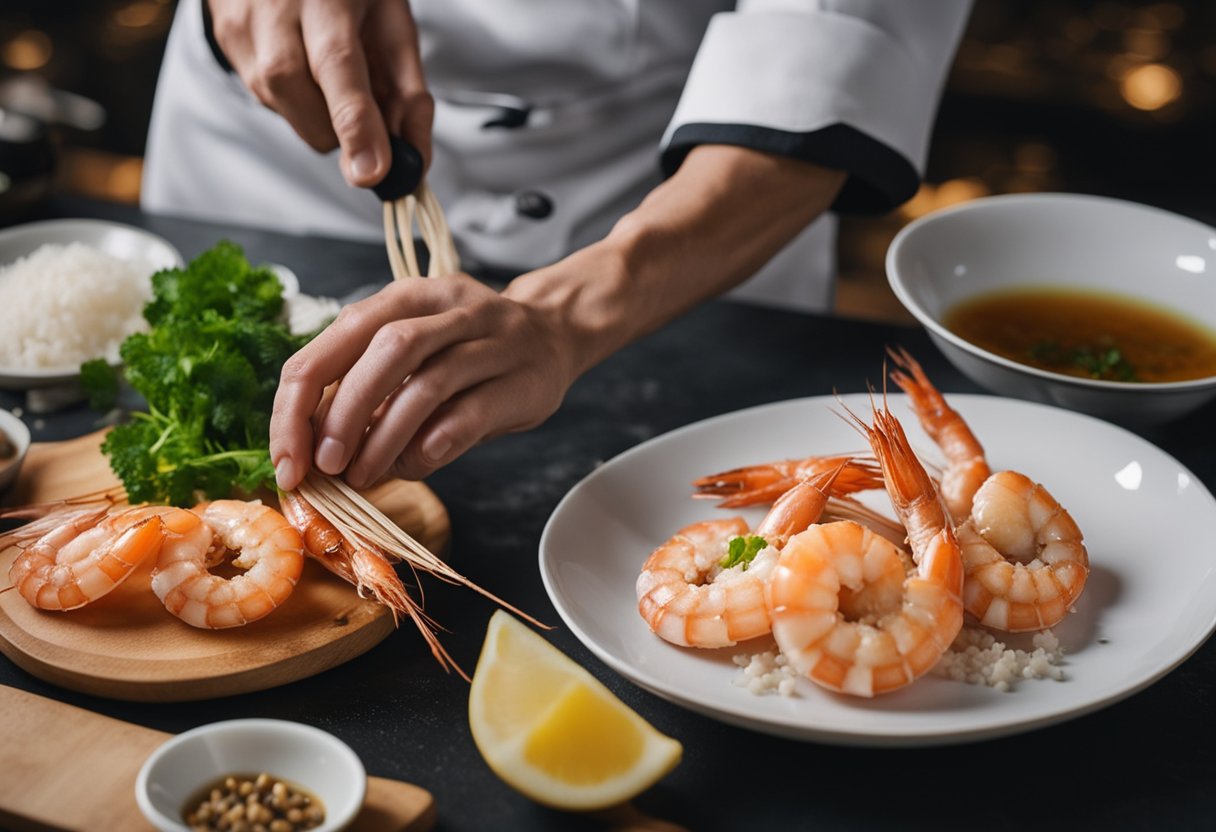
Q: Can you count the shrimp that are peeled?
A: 5